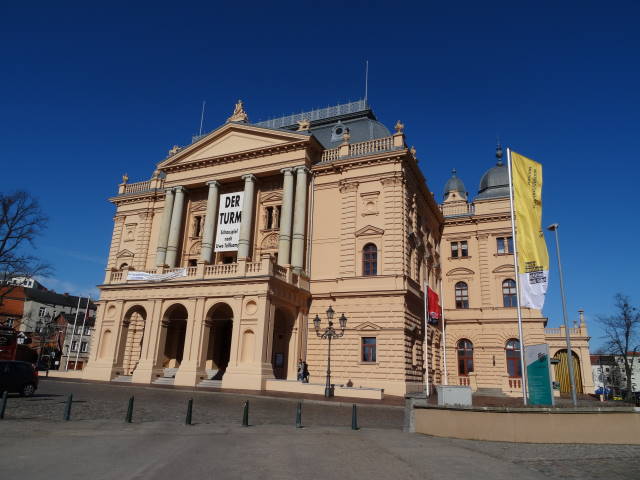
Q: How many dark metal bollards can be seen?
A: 7